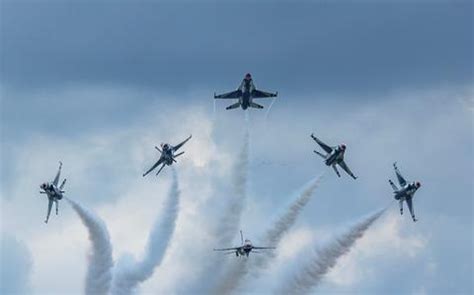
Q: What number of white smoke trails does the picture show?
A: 5